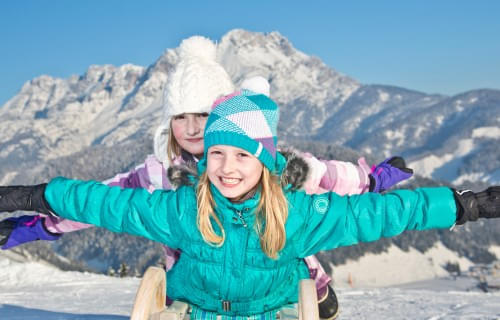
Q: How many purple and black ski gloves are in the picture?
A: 2